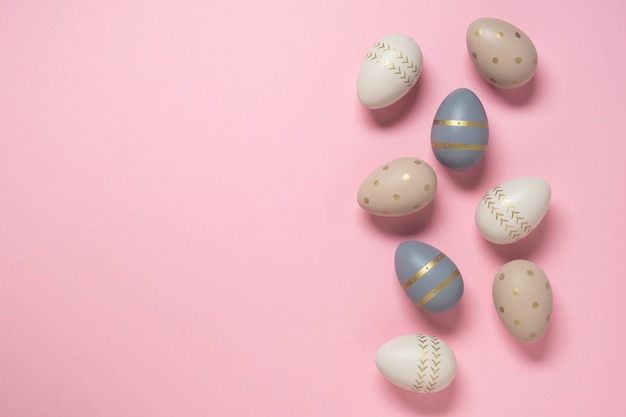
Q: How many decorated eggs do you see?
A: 8